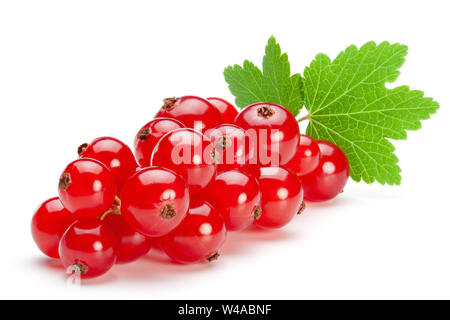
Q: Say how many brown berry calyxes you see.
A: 12